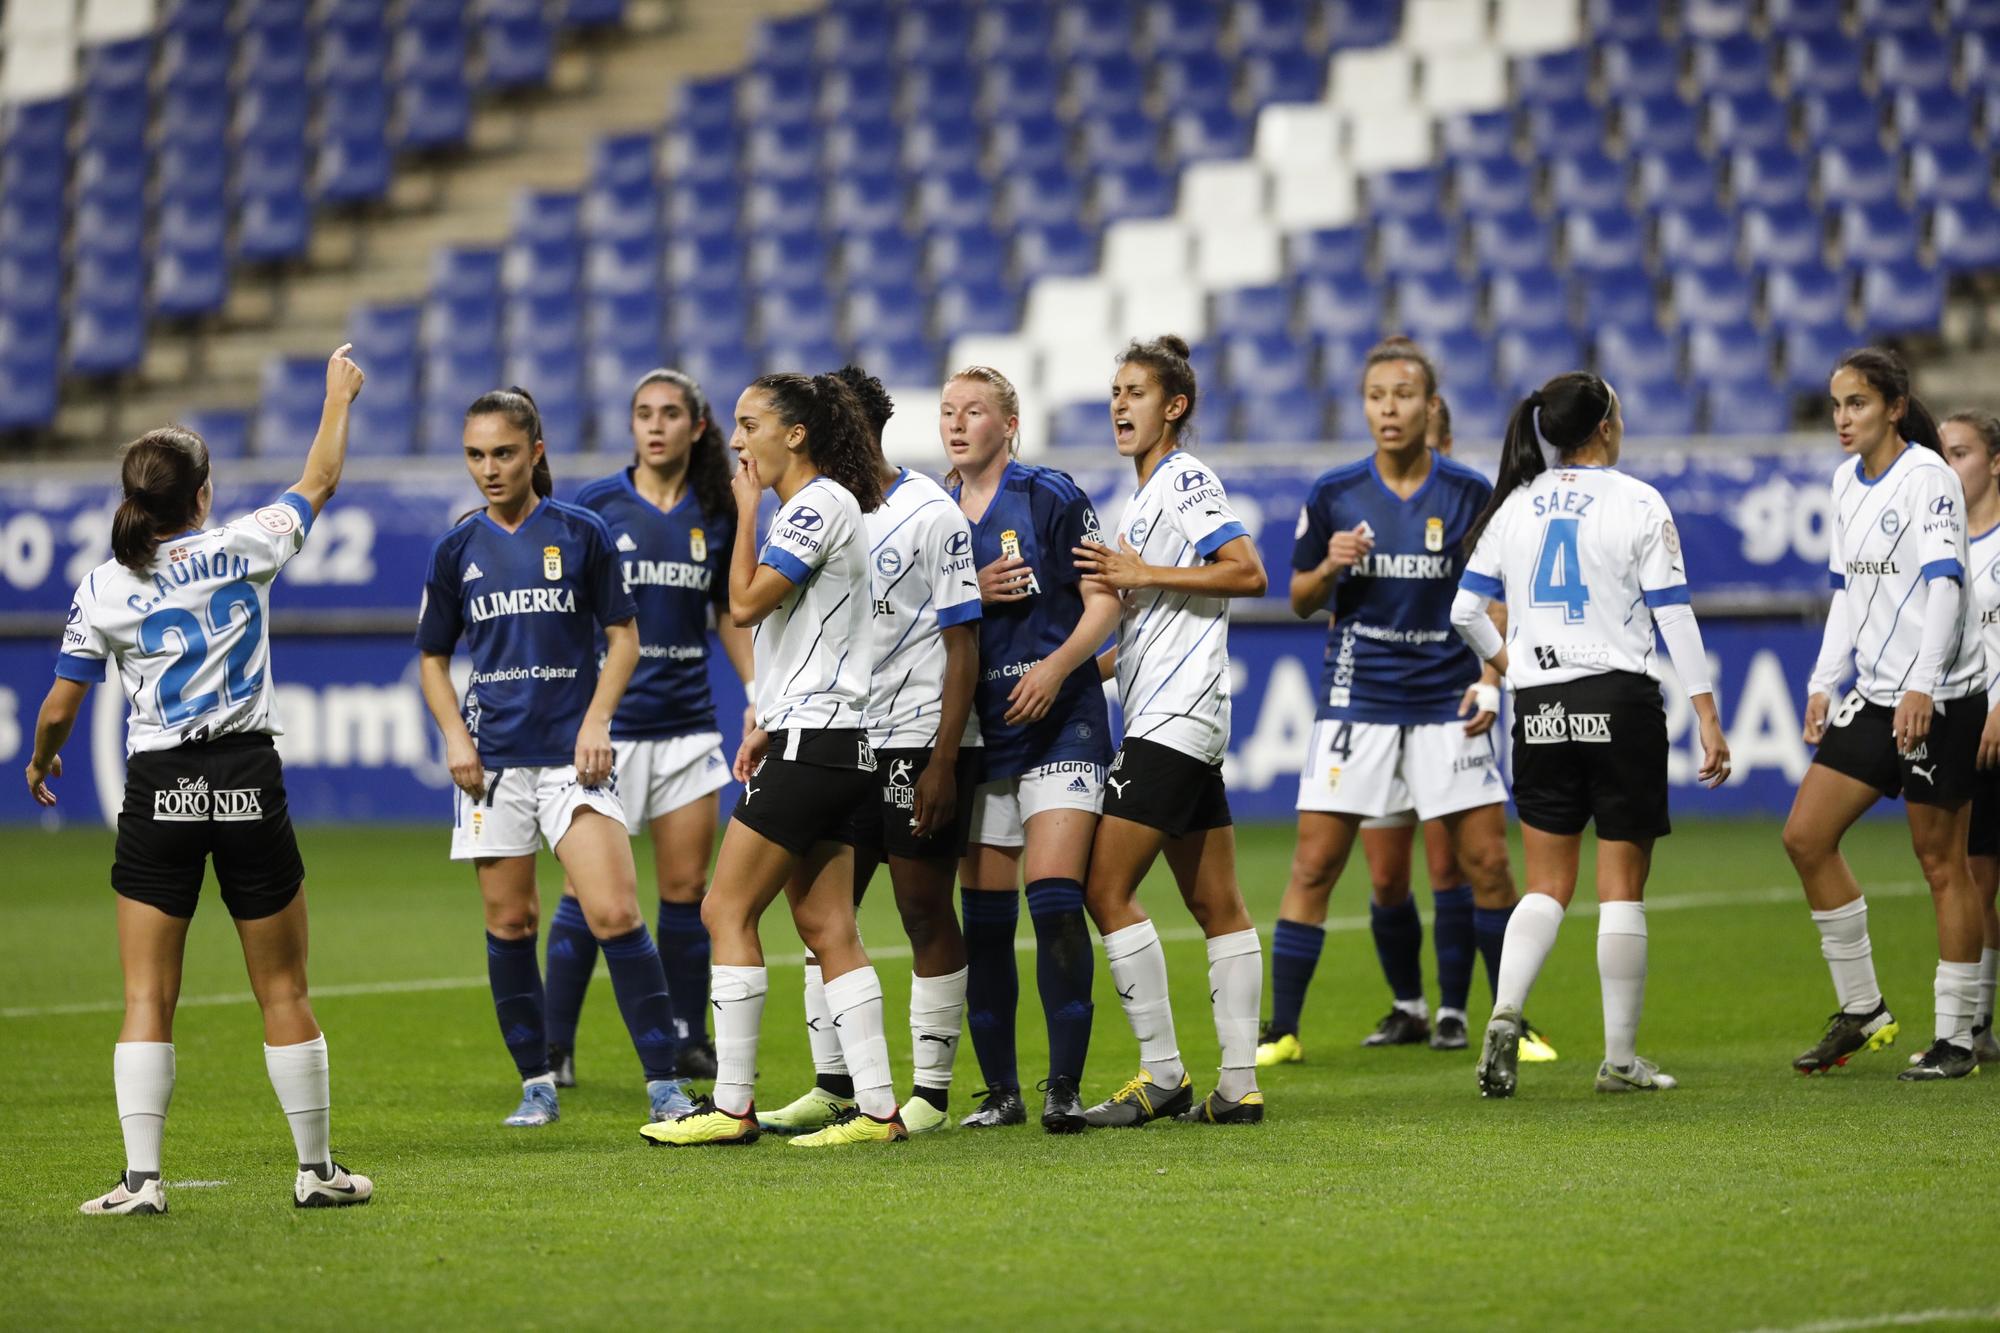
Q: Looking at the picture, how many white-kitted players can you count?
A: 7